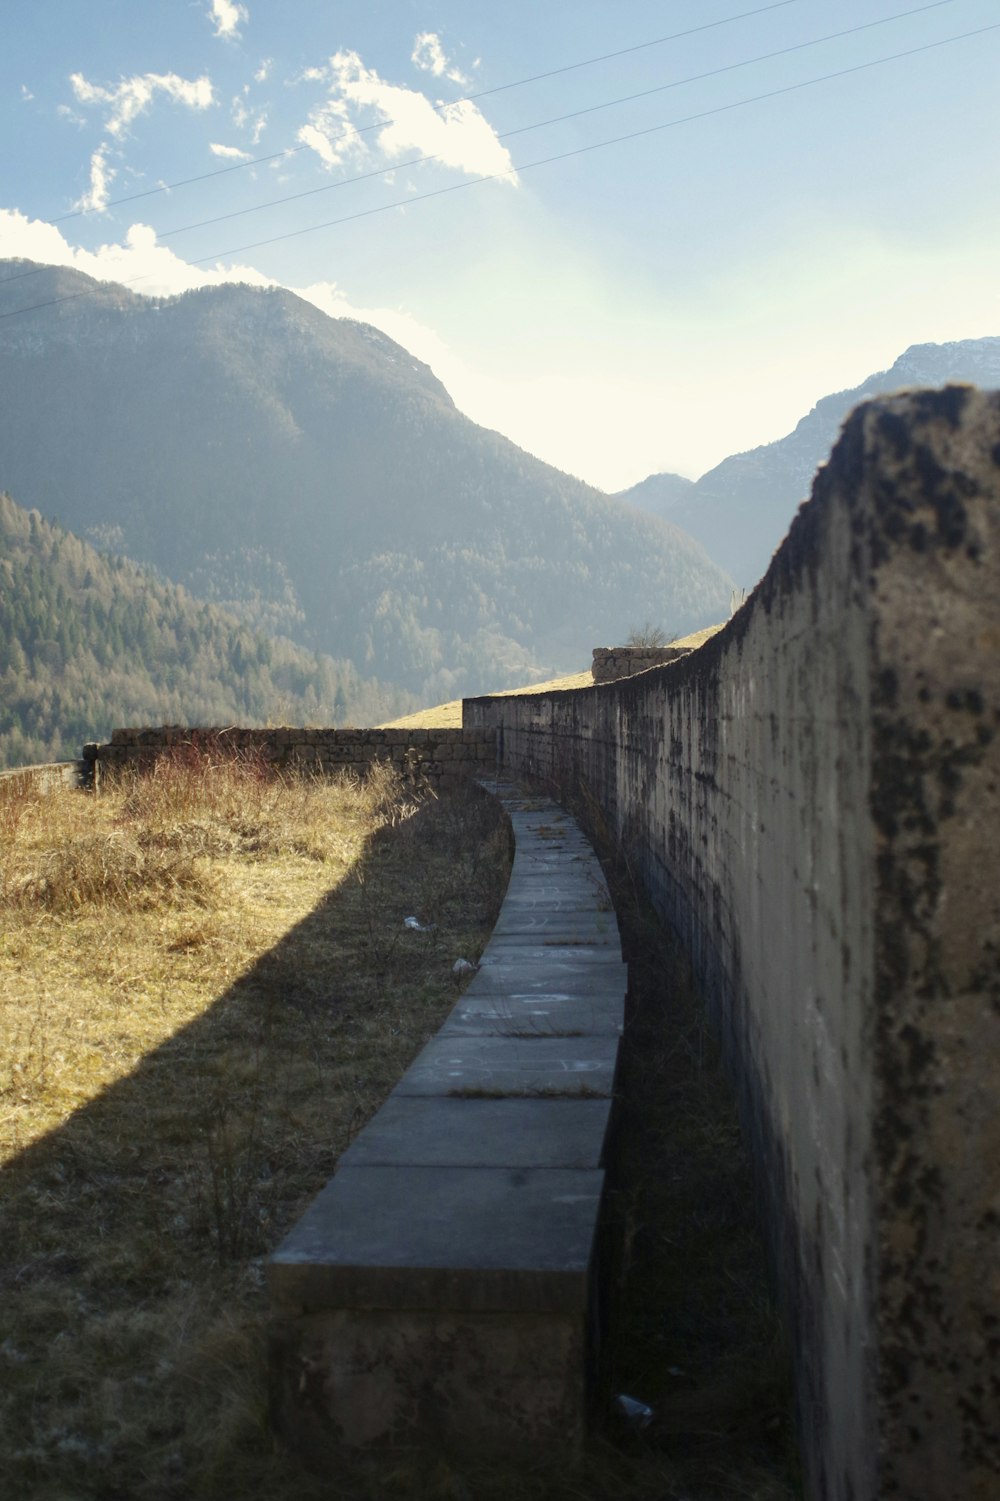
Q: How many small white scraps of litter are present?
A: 3